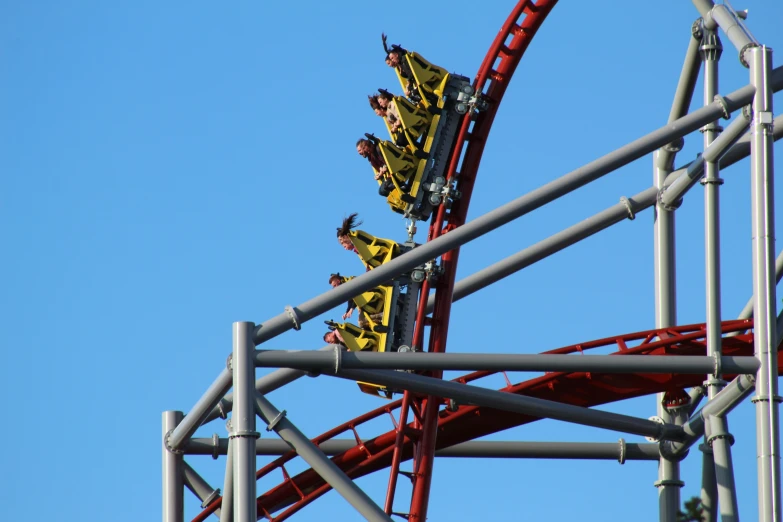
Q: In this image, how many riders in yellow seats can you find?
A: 8